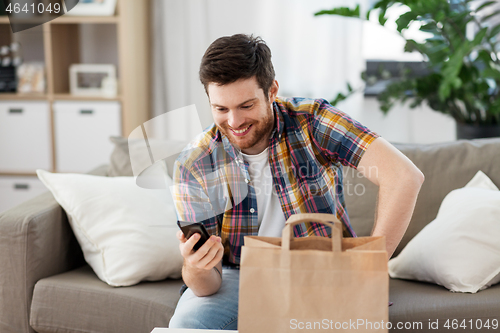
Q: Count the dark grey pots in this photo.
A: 1